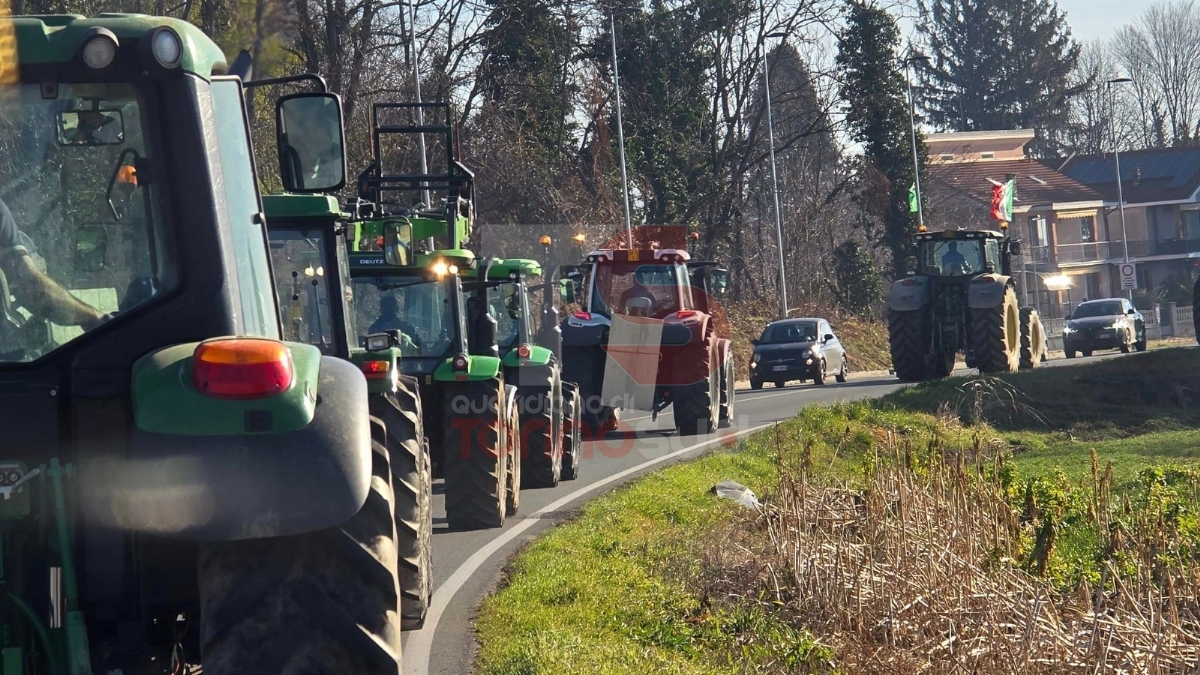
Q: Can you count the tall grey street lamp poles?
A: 5